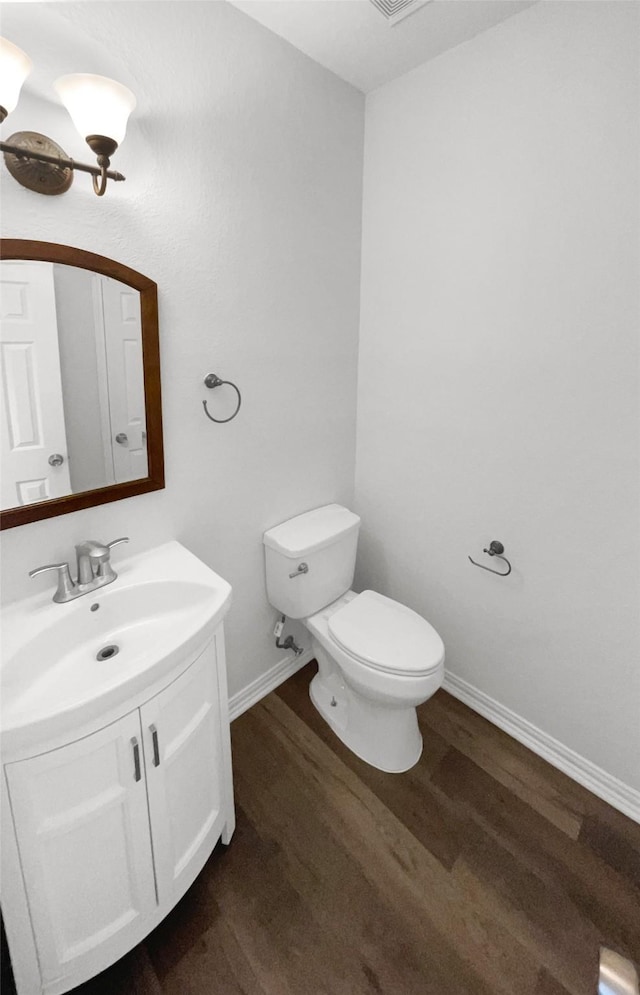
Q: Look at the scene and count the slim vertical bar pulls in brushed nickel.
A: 2